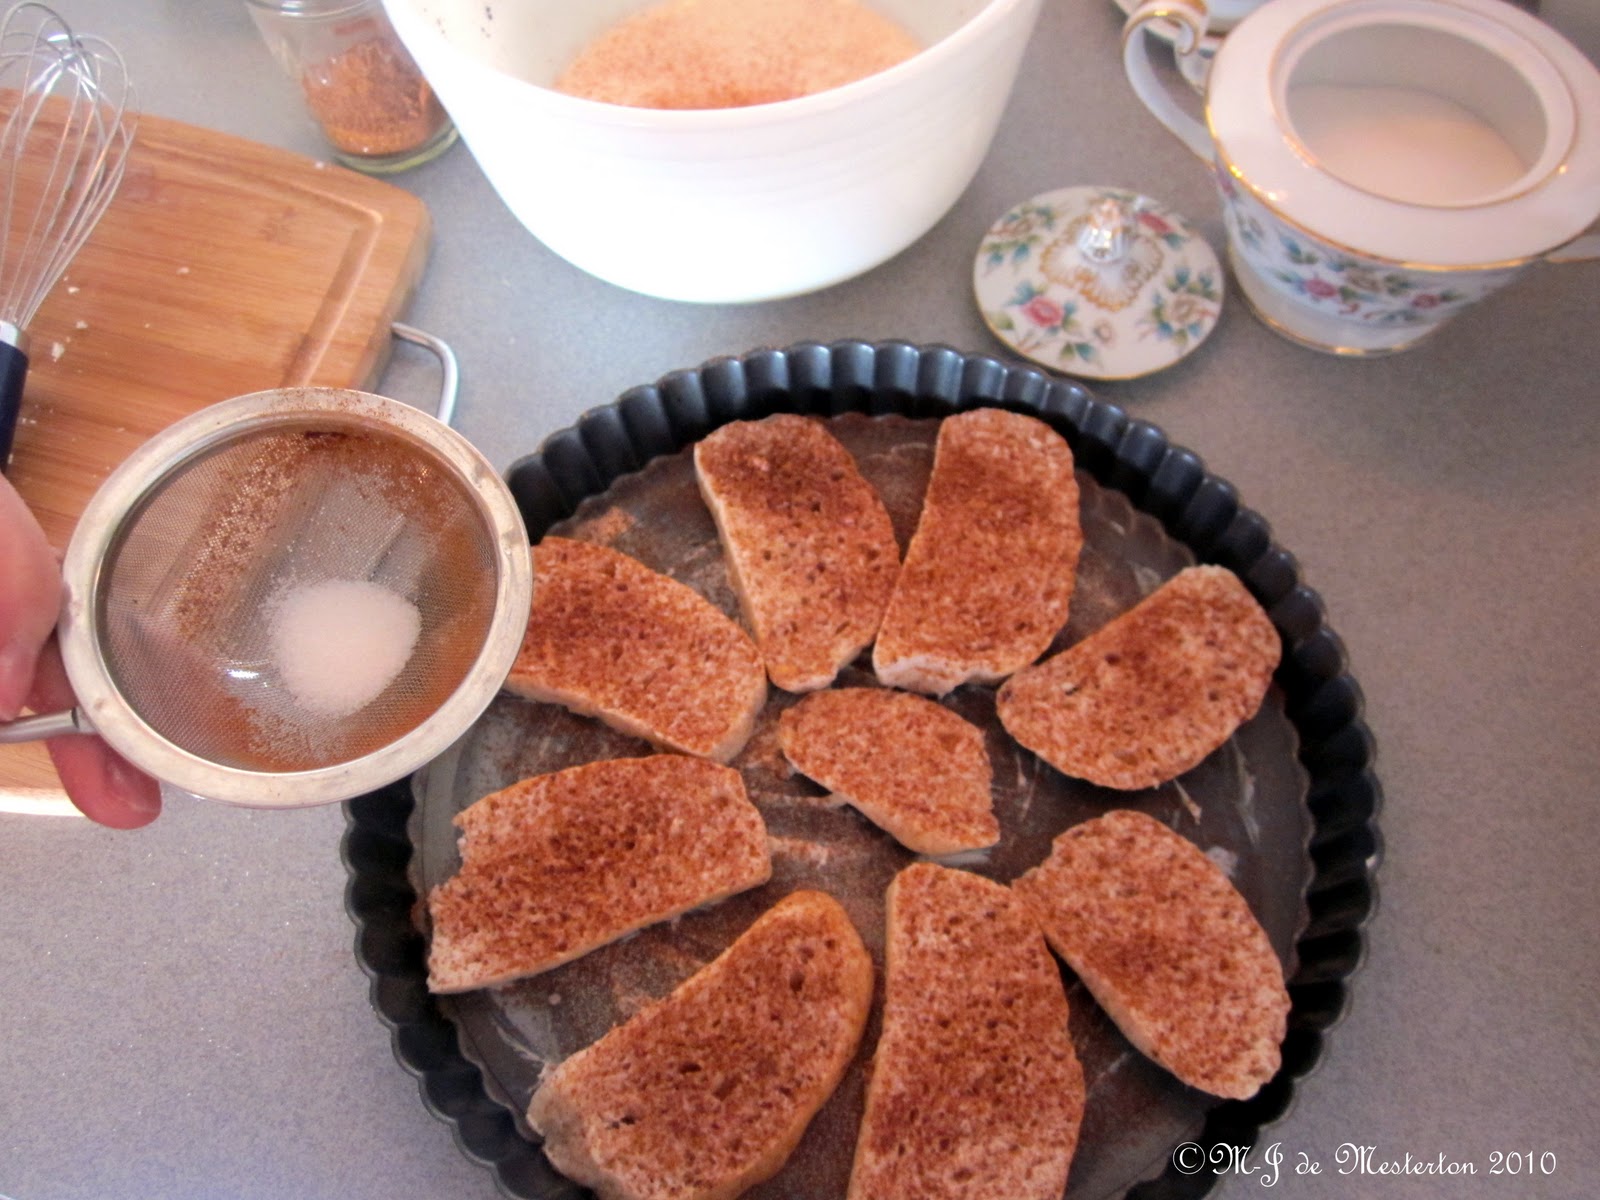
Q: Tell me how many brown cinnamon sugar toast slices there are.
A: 9